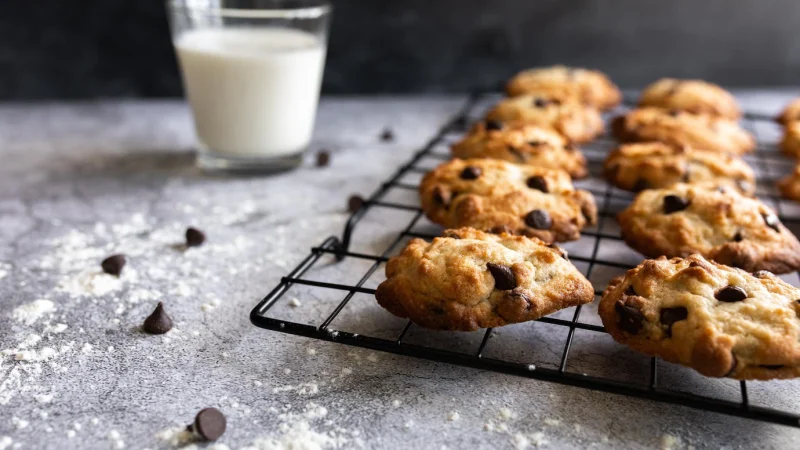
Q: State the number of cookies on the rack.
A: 13